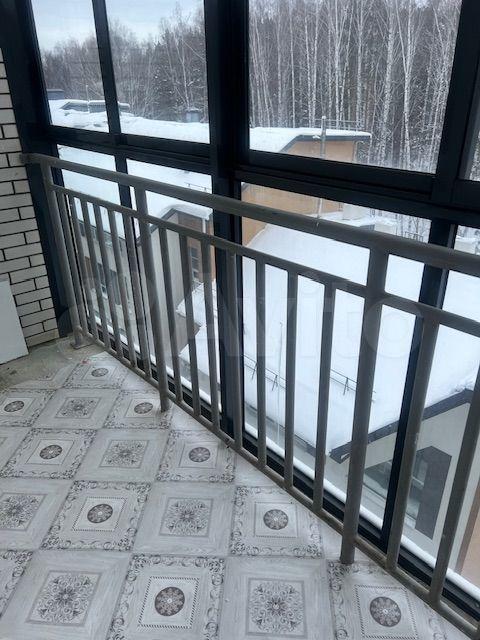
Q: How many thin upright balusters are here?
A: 15